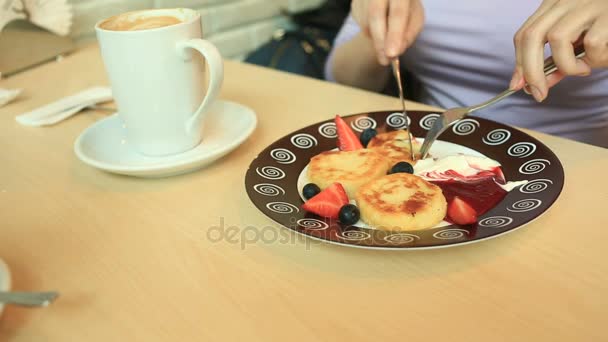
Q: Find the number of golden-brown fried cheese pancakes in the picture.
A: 3